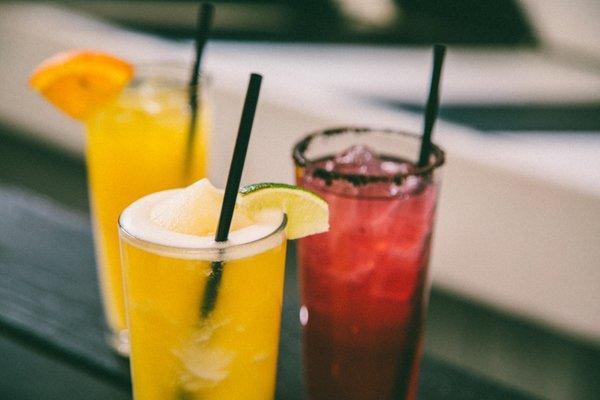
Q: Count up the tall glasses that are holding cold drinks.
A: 3